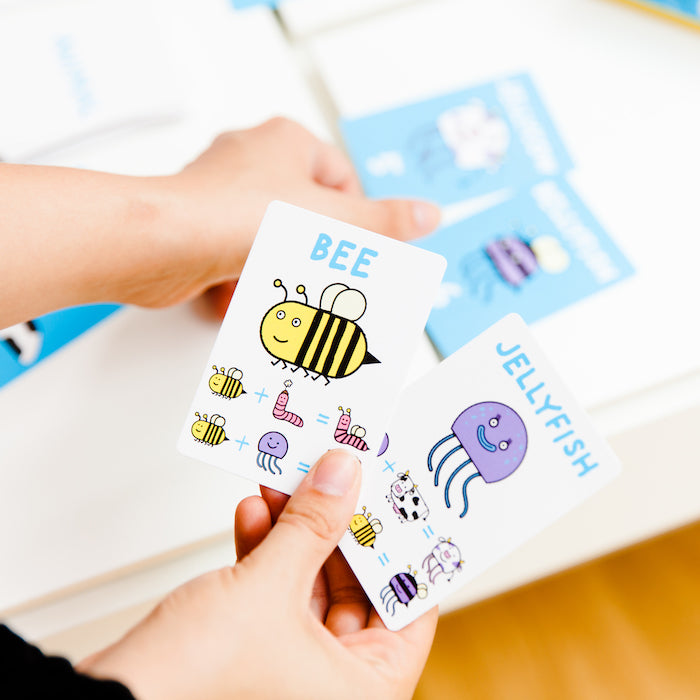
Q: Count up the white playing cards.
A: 2